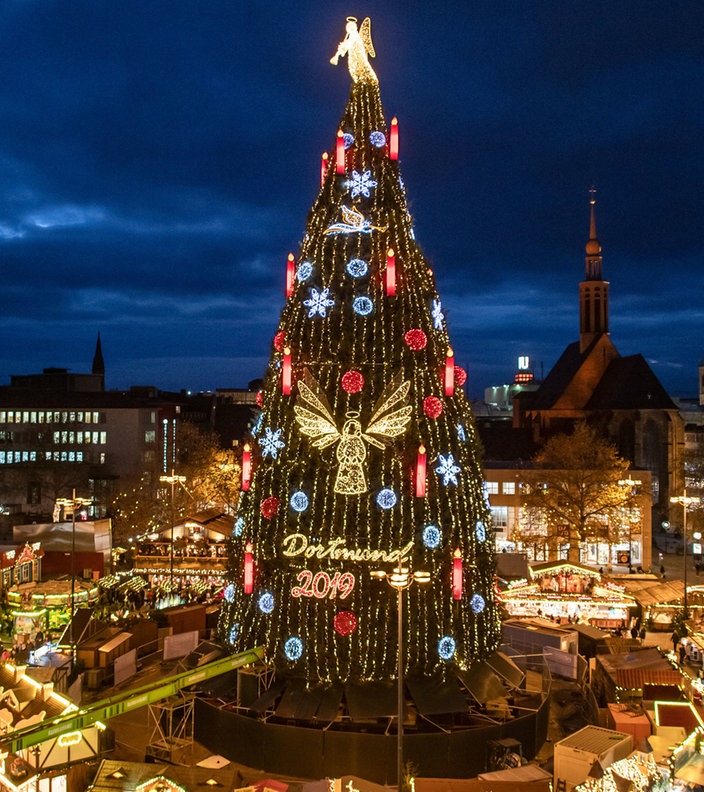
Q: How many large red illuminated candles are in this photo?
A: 11